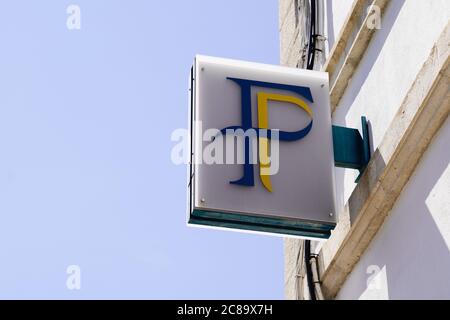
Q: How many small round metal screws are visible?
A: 4